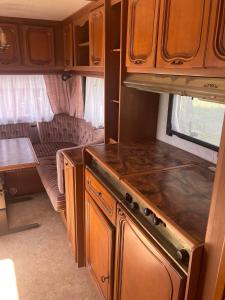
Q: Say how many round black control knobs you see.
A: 5